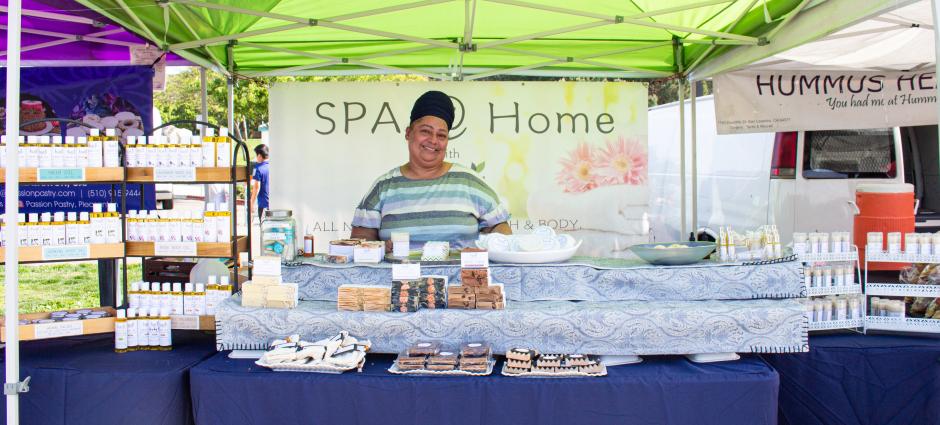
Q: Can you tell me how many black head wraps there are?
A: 1